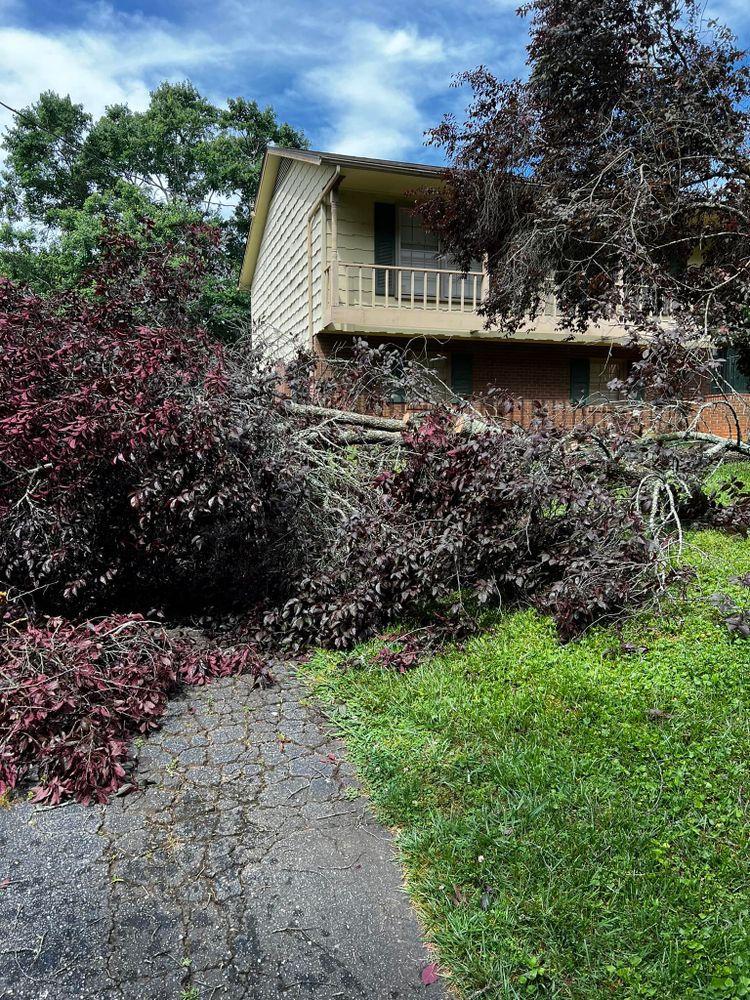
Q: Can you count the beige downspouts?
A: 1